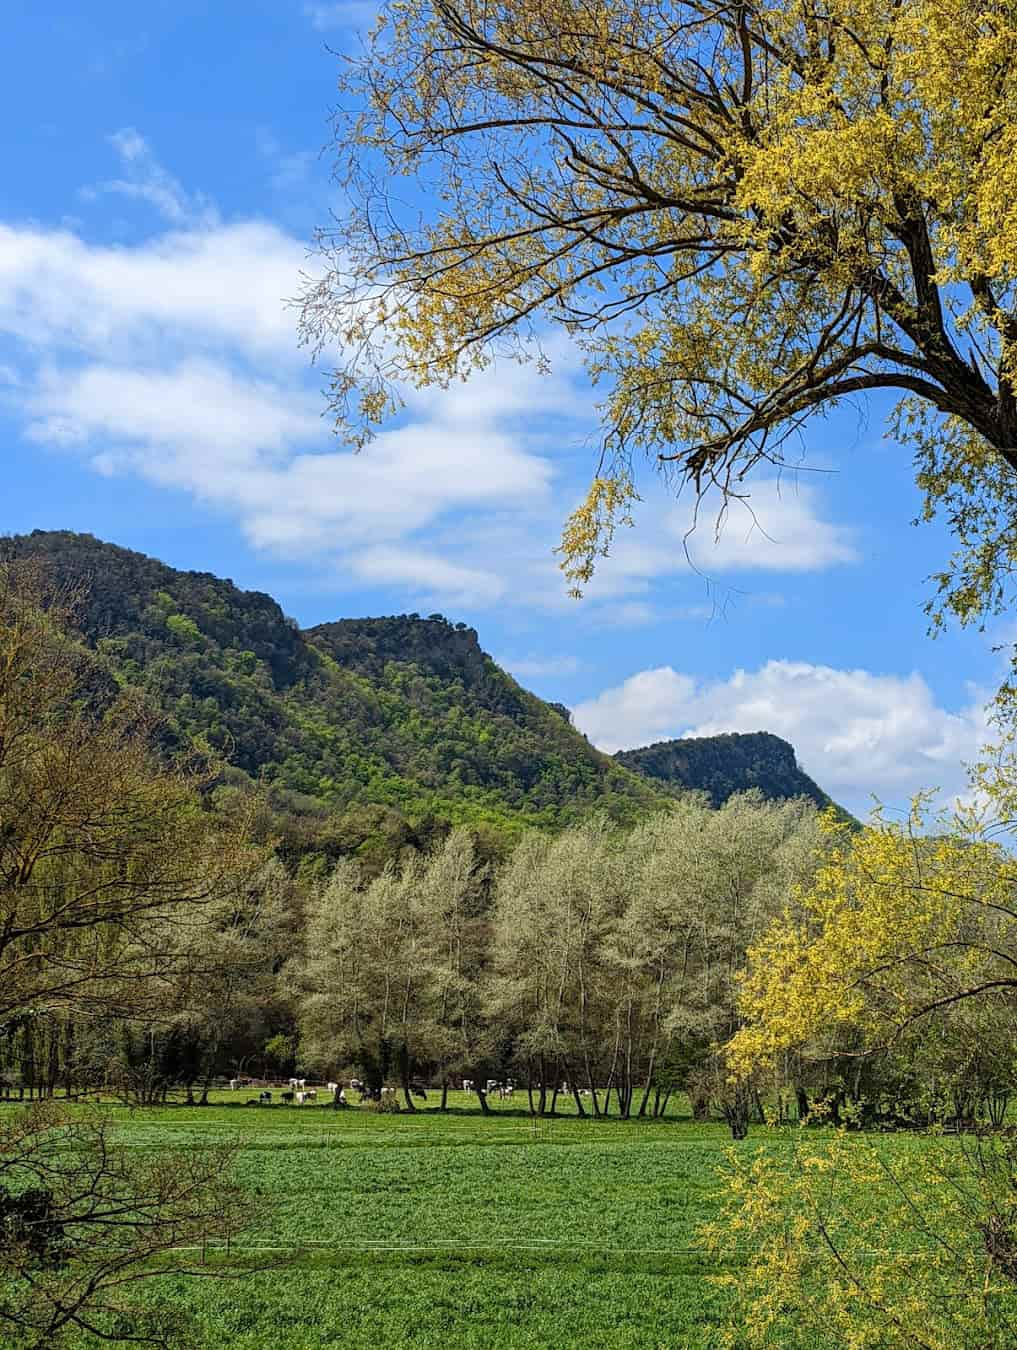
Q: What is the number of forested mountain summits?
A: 3